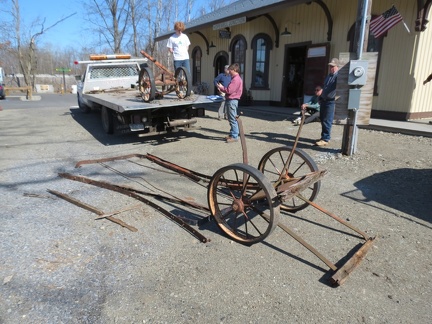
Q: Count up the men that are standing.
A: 4